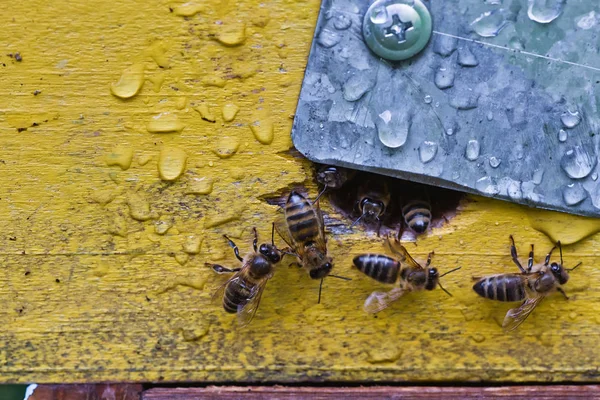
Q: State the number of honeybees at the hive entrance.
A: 7